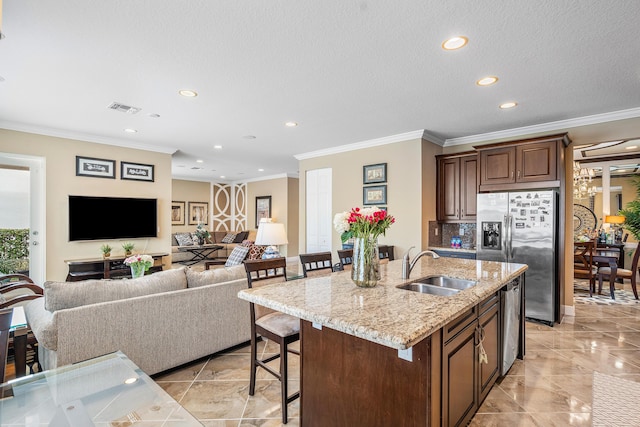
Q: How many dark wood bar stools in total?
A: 4